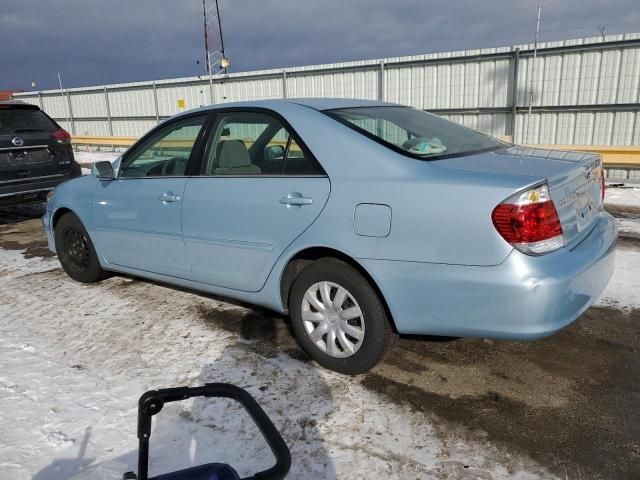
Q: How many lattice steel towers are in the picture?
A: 1